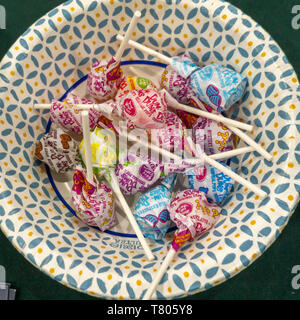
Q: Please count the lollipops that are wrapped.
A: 15